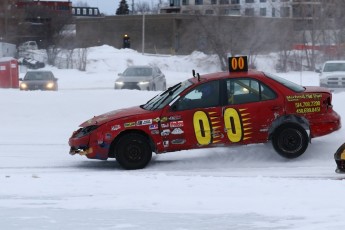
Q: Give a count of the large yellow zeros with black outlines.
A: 2